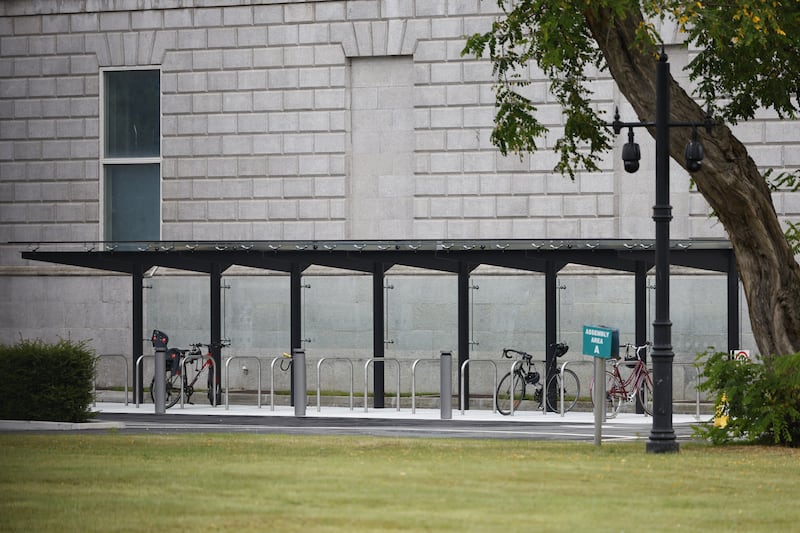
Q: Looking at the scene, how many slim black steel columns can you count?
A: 8